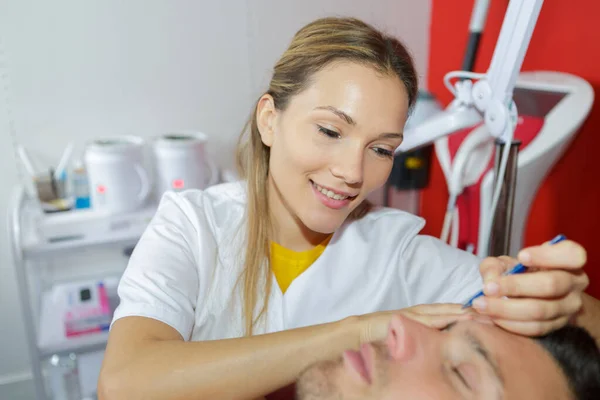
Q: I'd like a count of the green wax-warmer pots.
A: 0